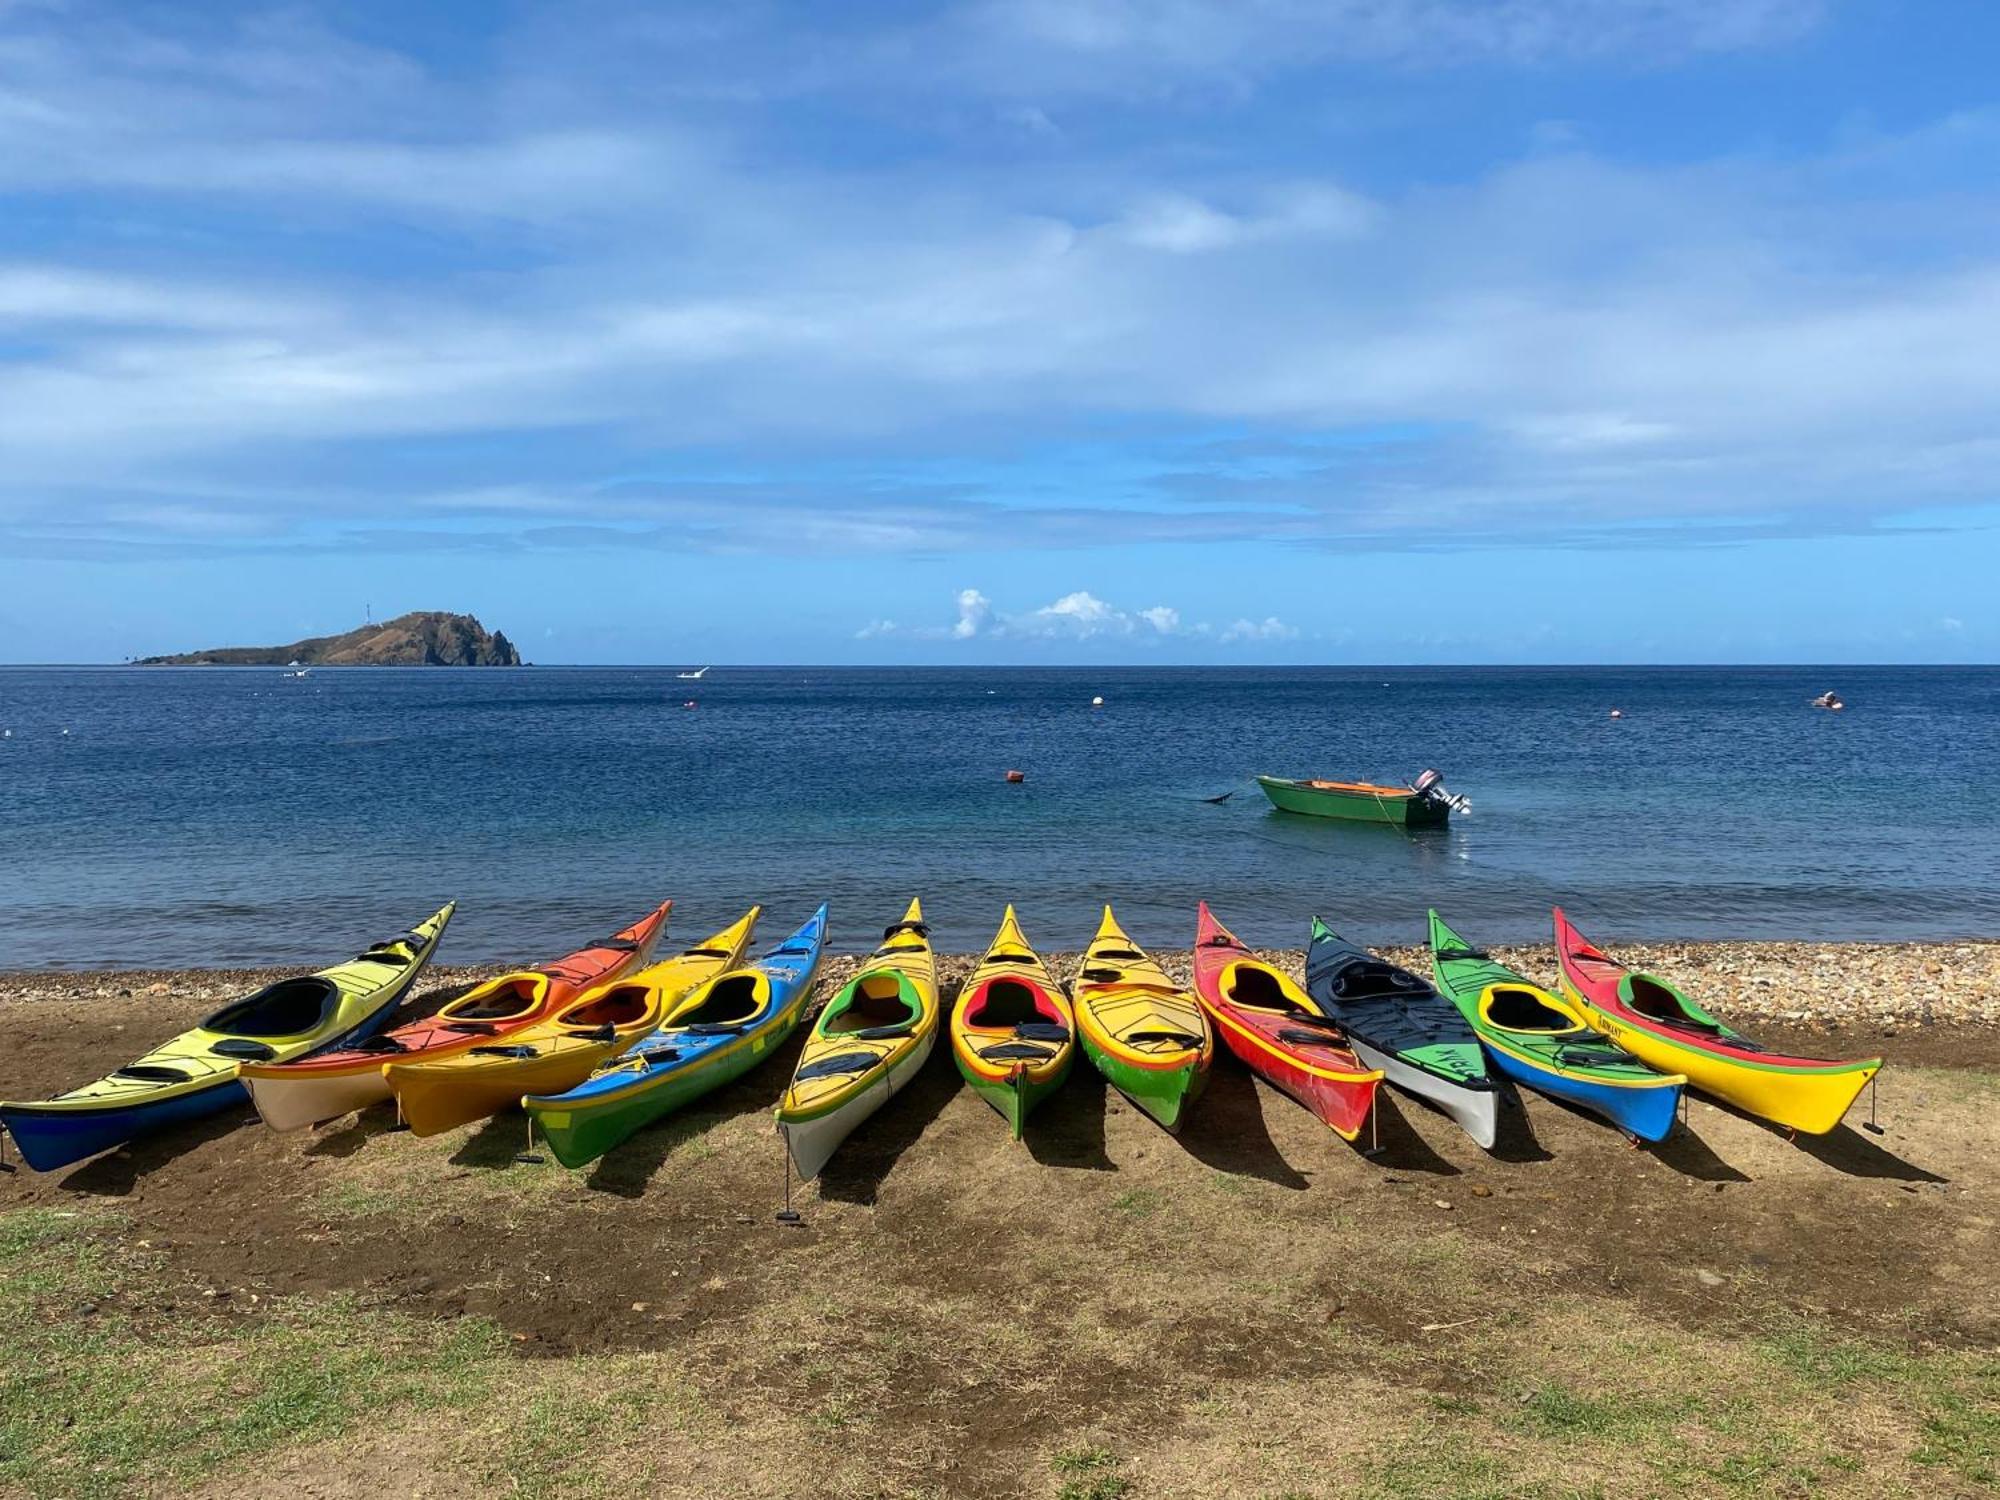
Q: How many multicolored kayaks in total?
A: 11